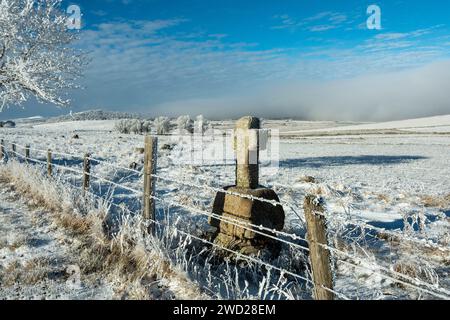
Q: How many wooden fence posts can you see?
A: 7